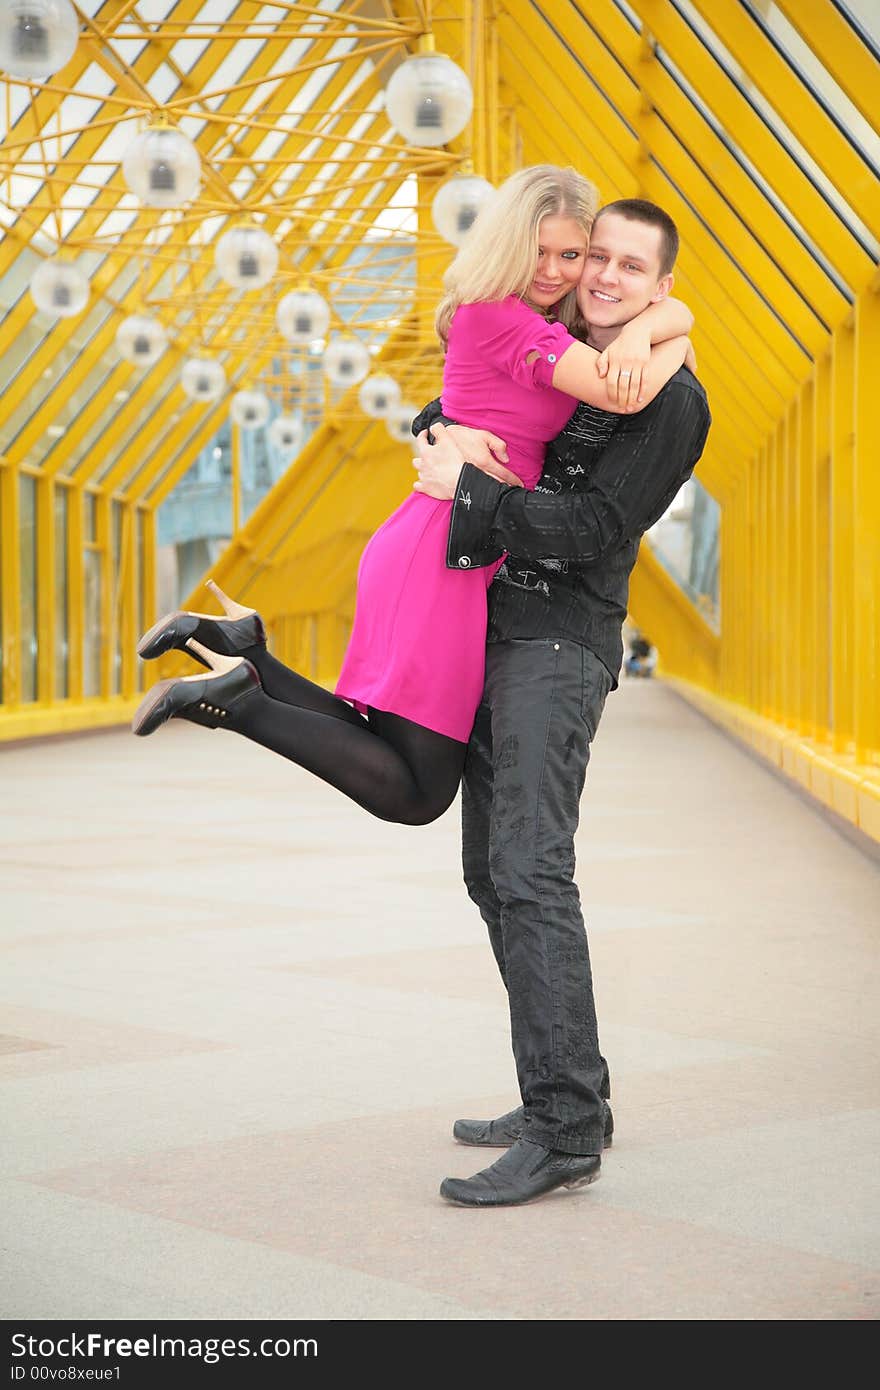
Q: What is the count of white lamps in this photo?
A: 14